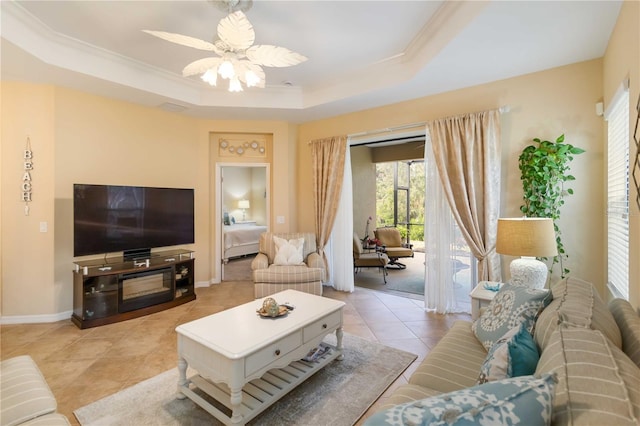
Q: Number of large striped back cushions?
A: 2